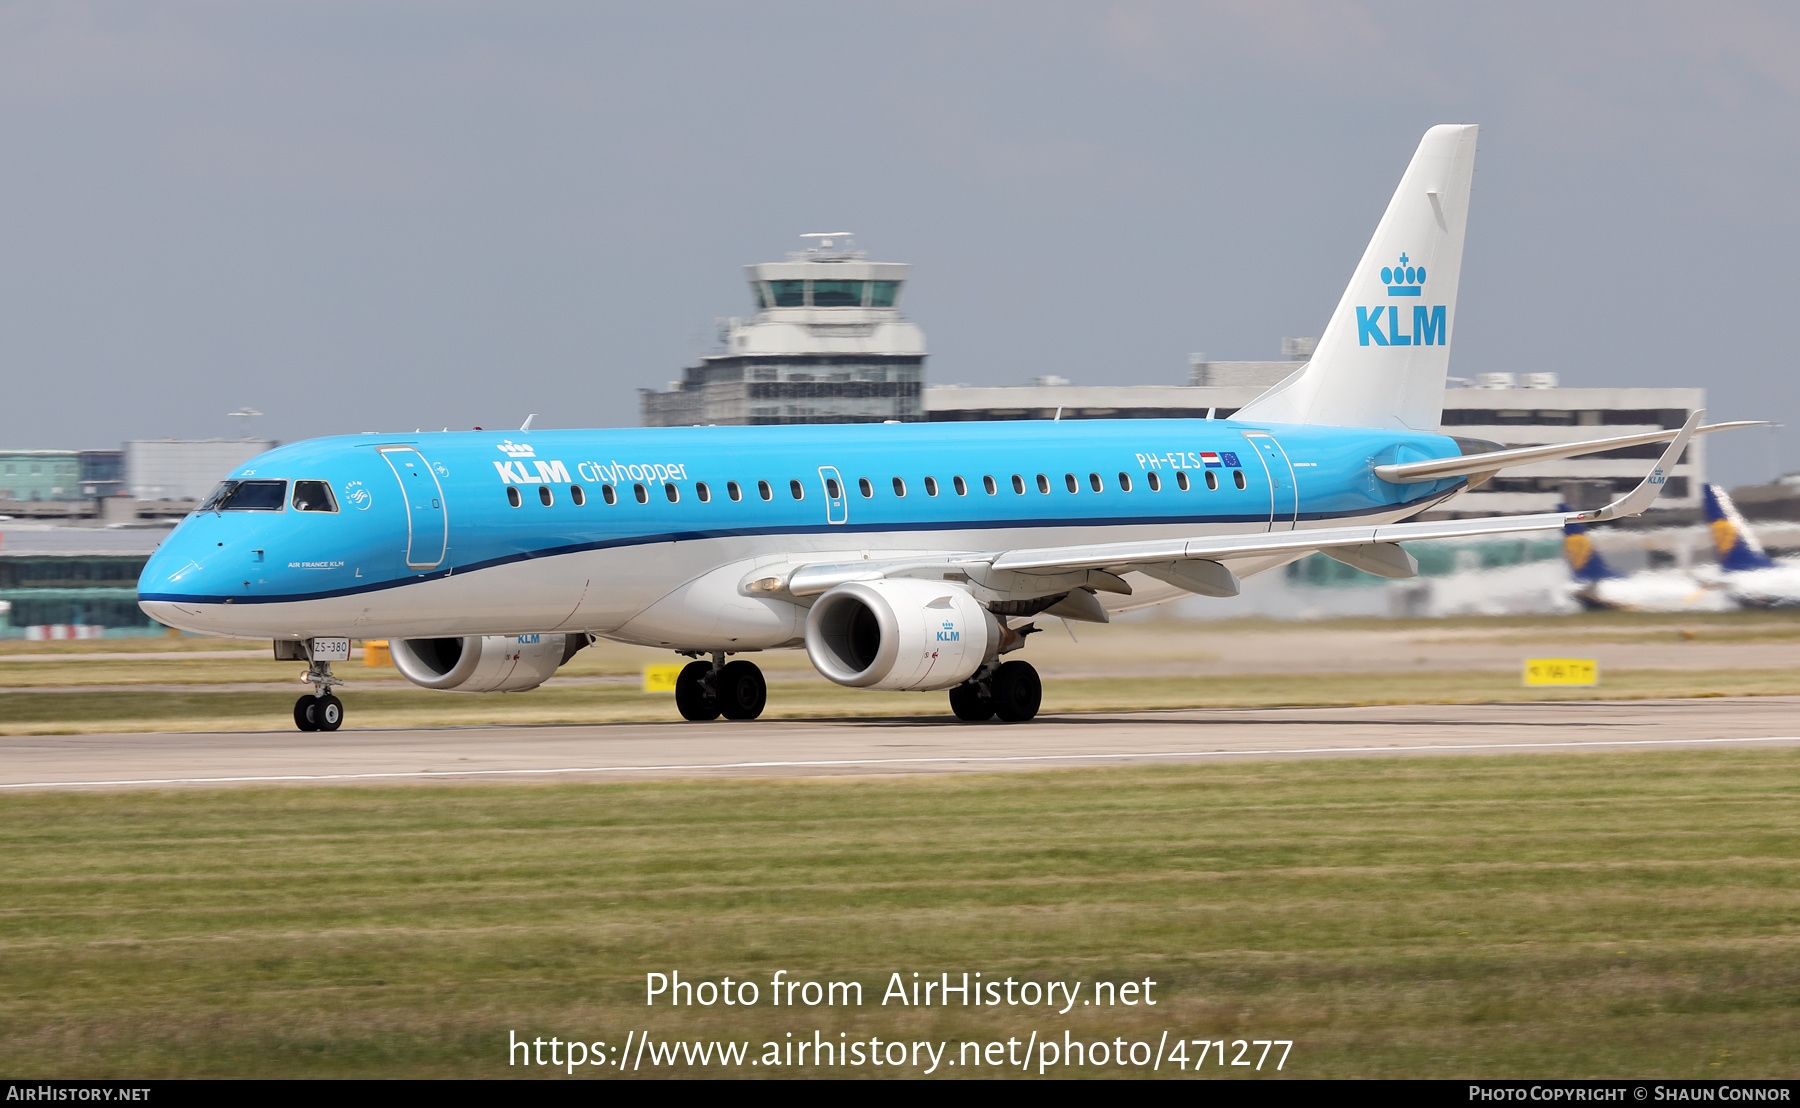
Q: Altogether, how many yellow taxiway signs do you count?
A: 2